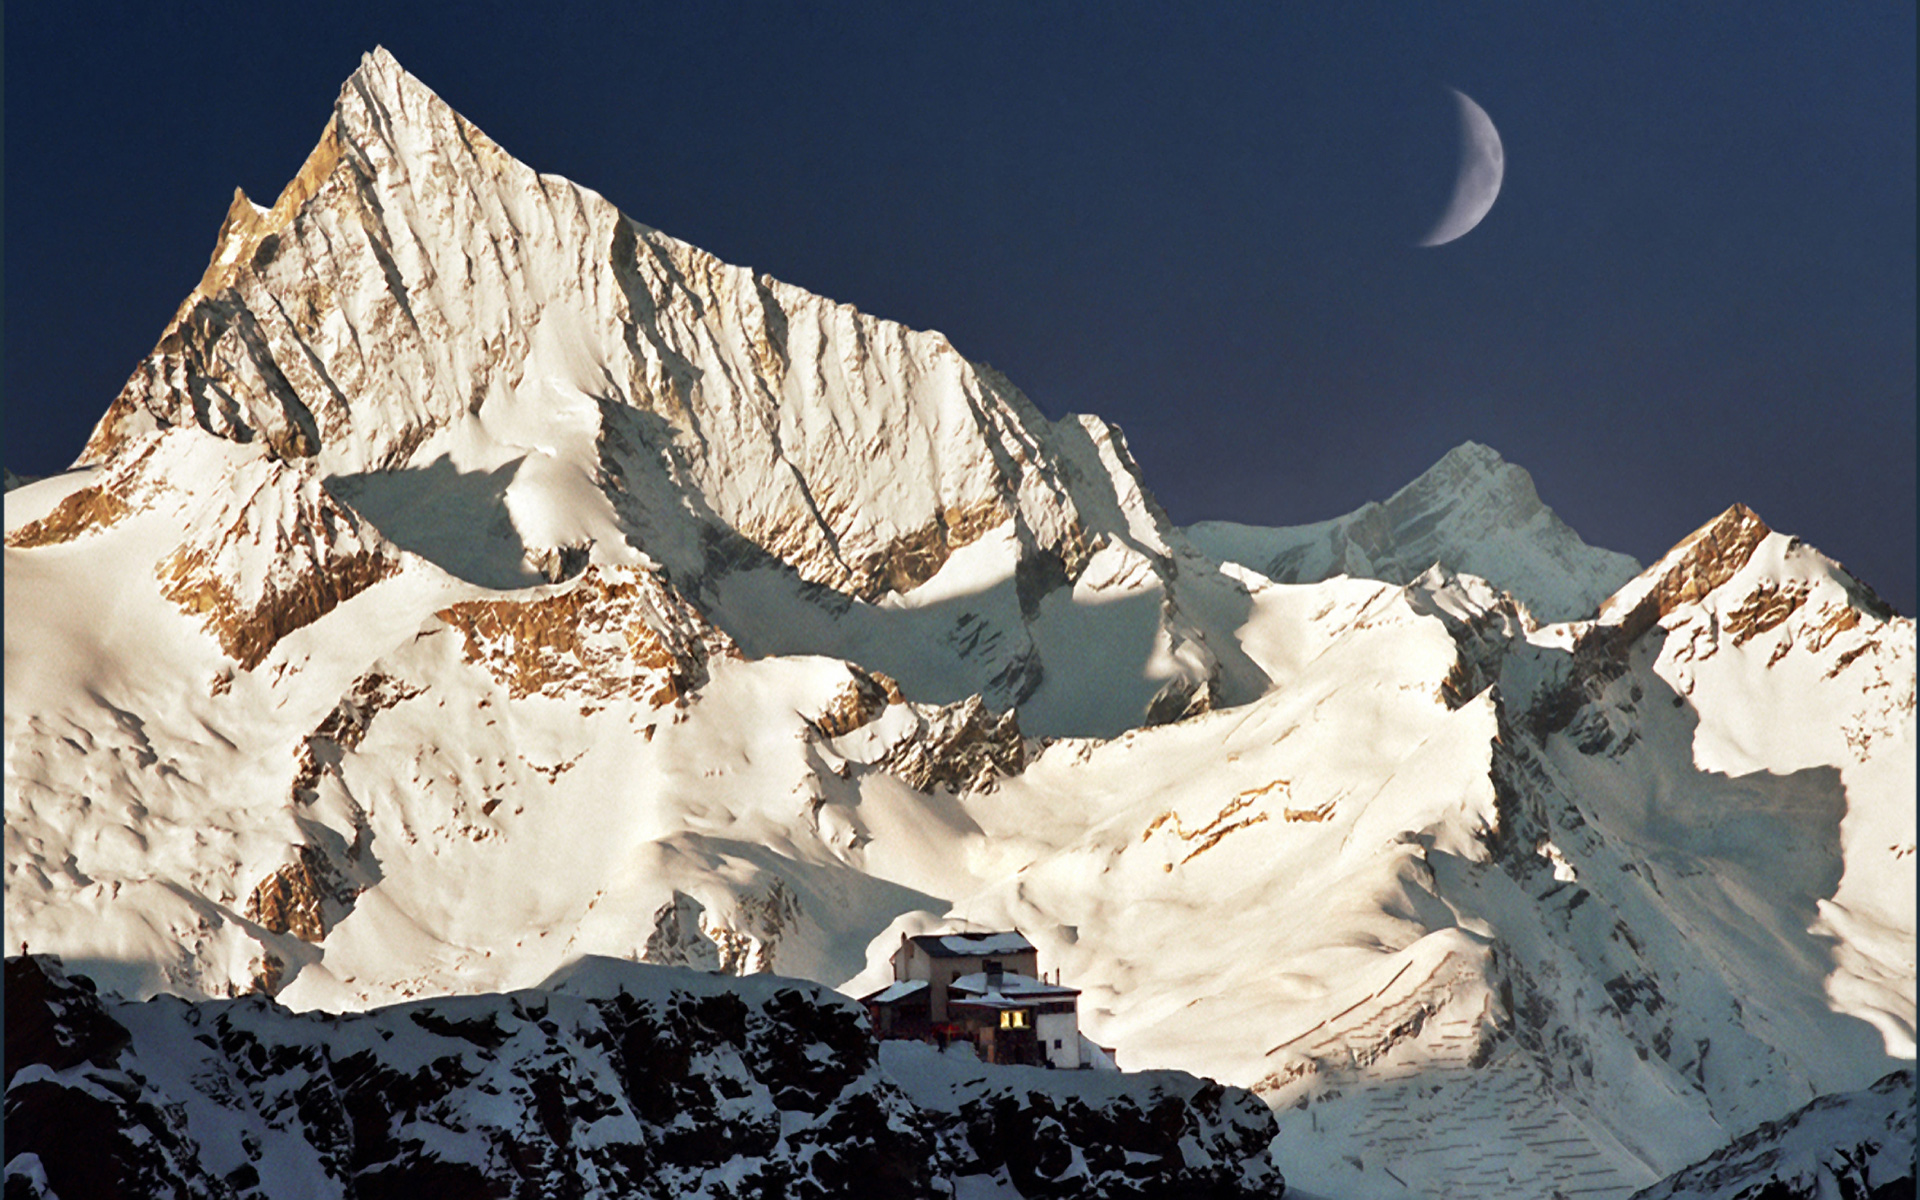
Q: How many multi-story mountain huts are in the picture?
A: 1